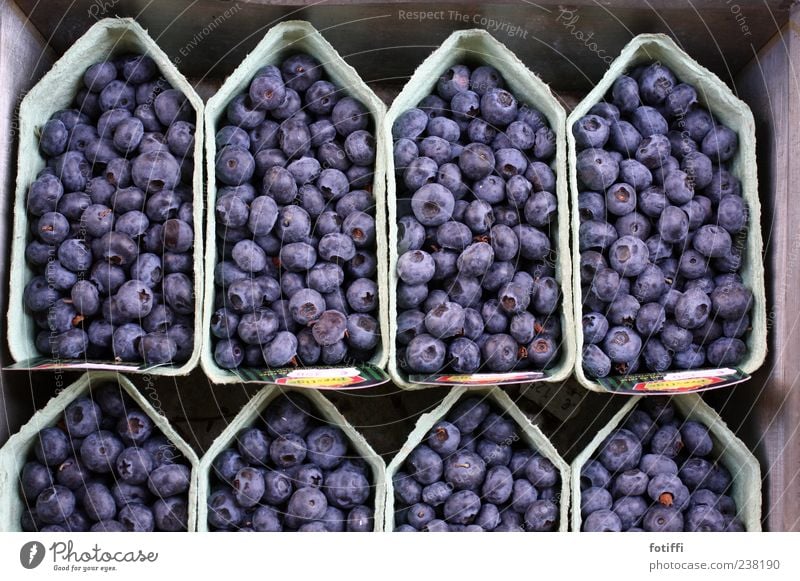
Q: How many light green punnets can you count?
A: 8